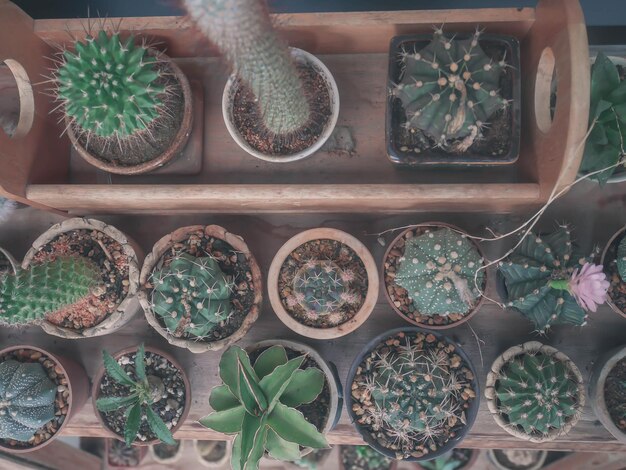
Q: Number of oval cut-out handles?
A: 2